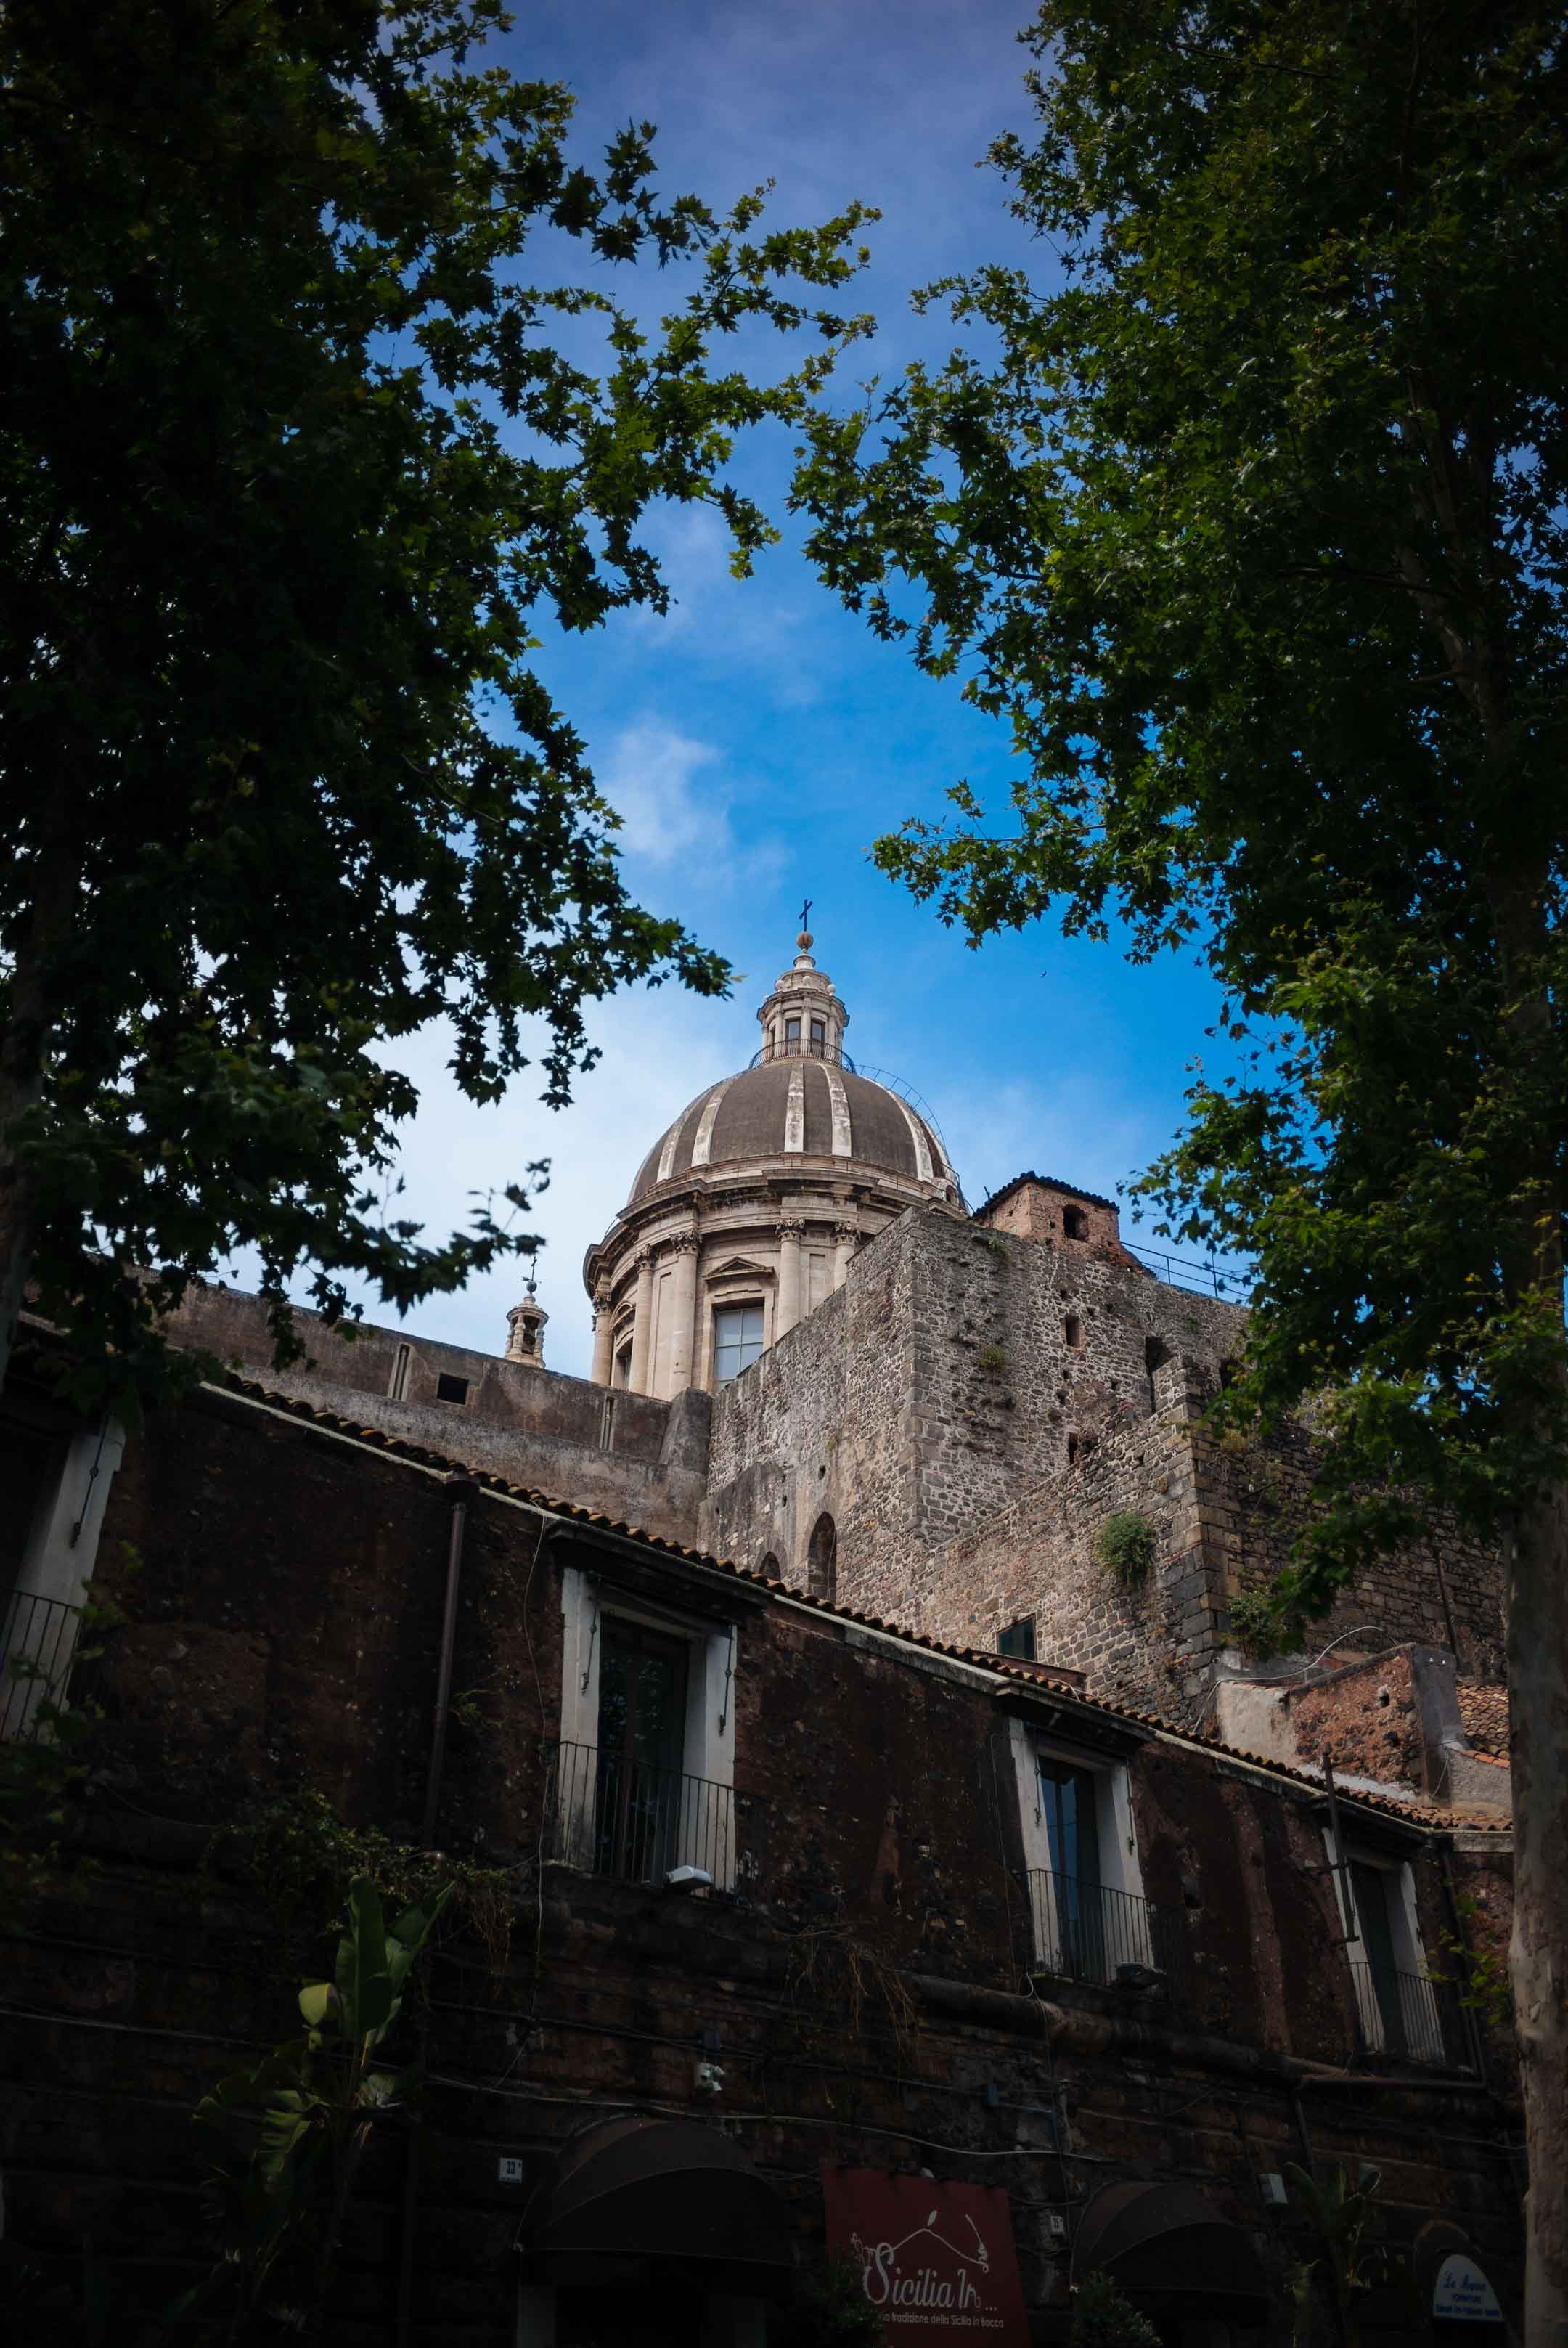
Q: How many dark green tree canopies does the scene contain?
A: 2